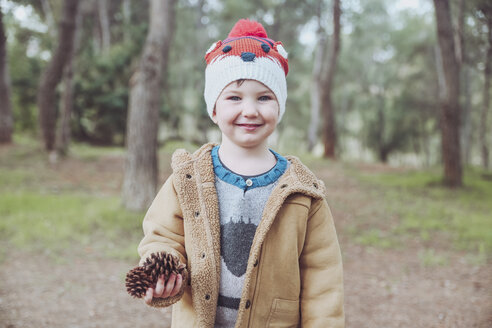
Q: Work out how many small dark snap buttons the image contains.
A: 8